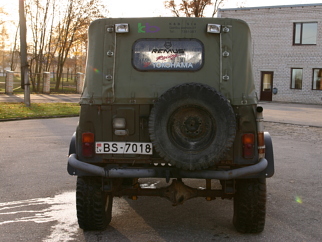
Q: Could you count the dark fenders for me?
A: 2